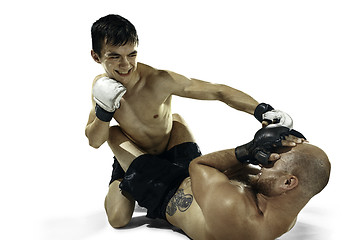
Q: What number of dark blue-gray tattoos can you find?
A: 1